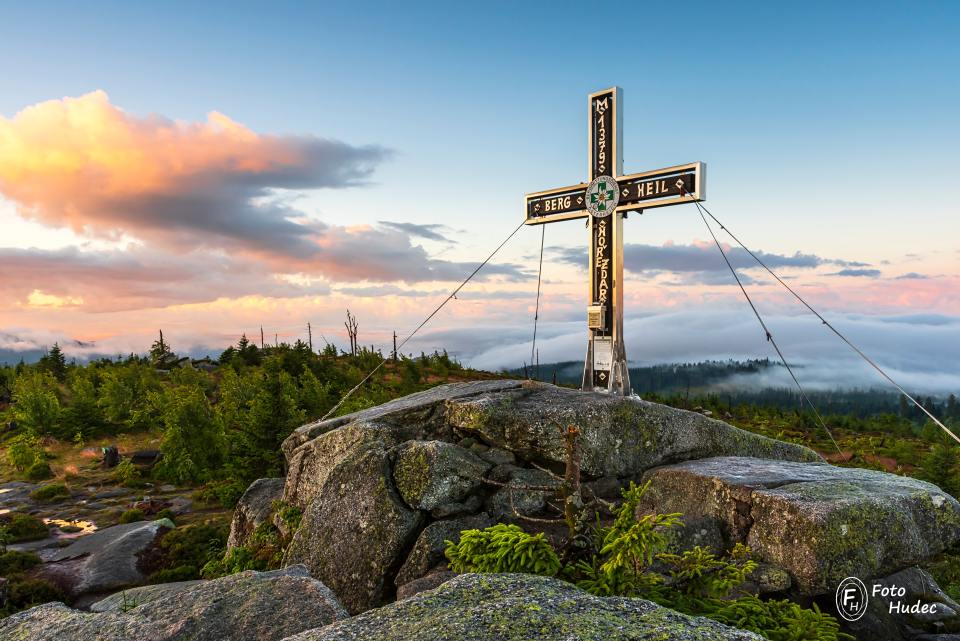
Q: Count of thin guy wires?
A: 4